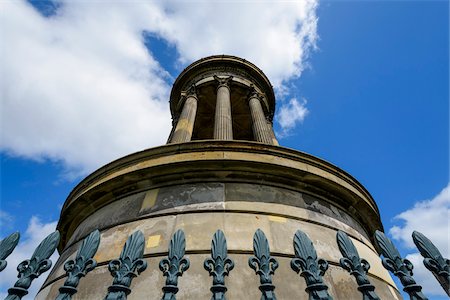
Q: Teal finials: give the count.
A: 11